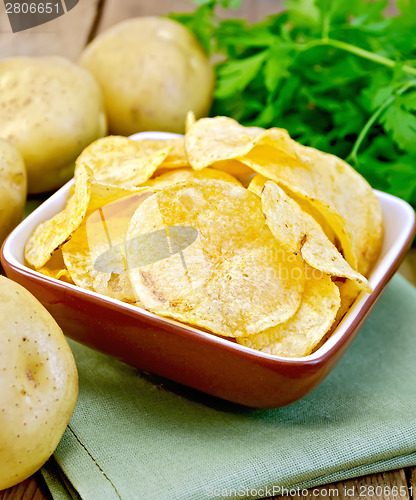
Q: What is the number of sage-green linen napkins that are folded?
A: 1